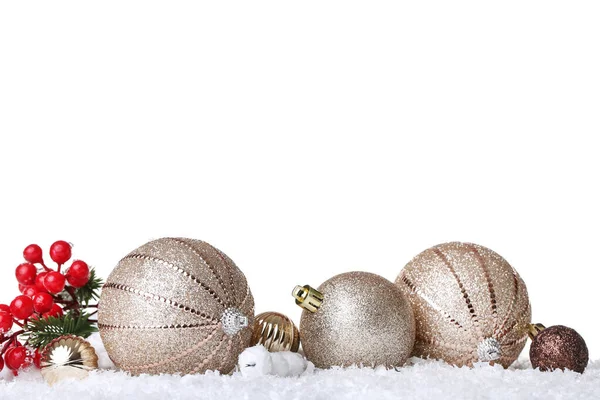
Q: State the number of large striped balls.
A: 2